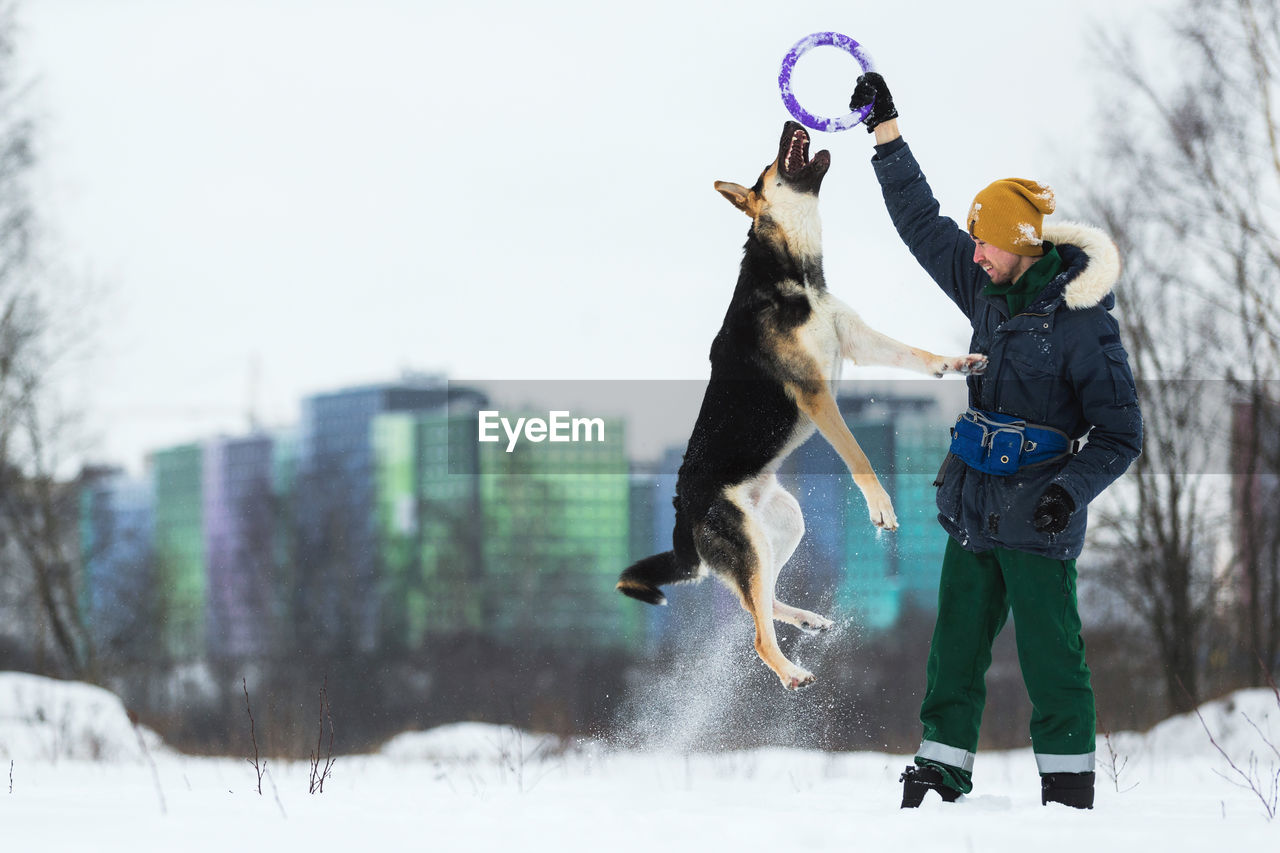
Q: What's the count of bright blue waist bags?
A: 1